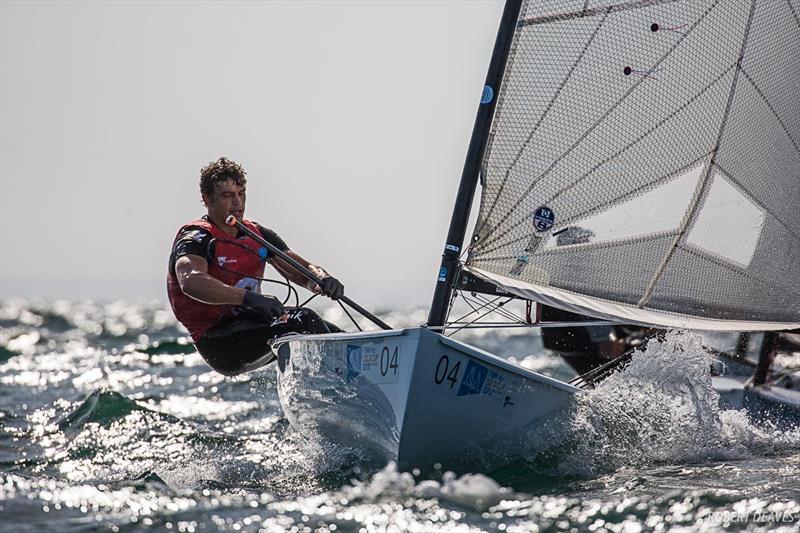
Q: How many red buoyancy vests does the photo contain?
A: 1